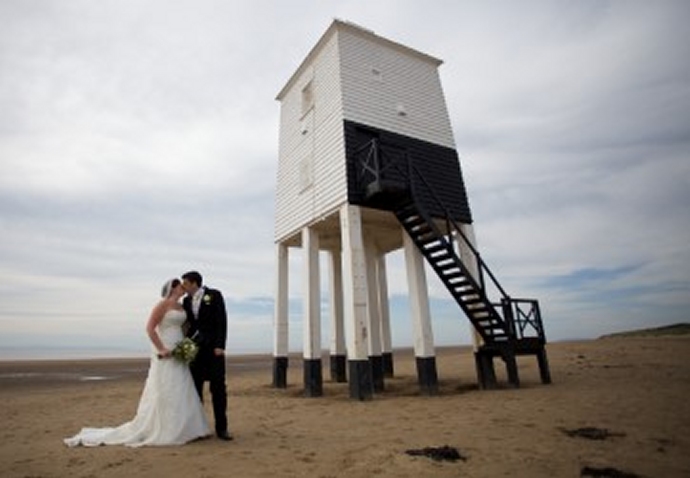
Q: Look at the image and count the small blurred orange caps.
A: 0